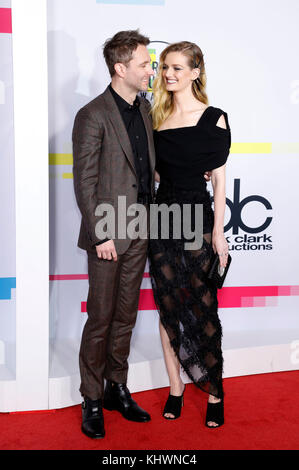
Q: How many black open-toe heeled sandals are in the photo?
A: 2